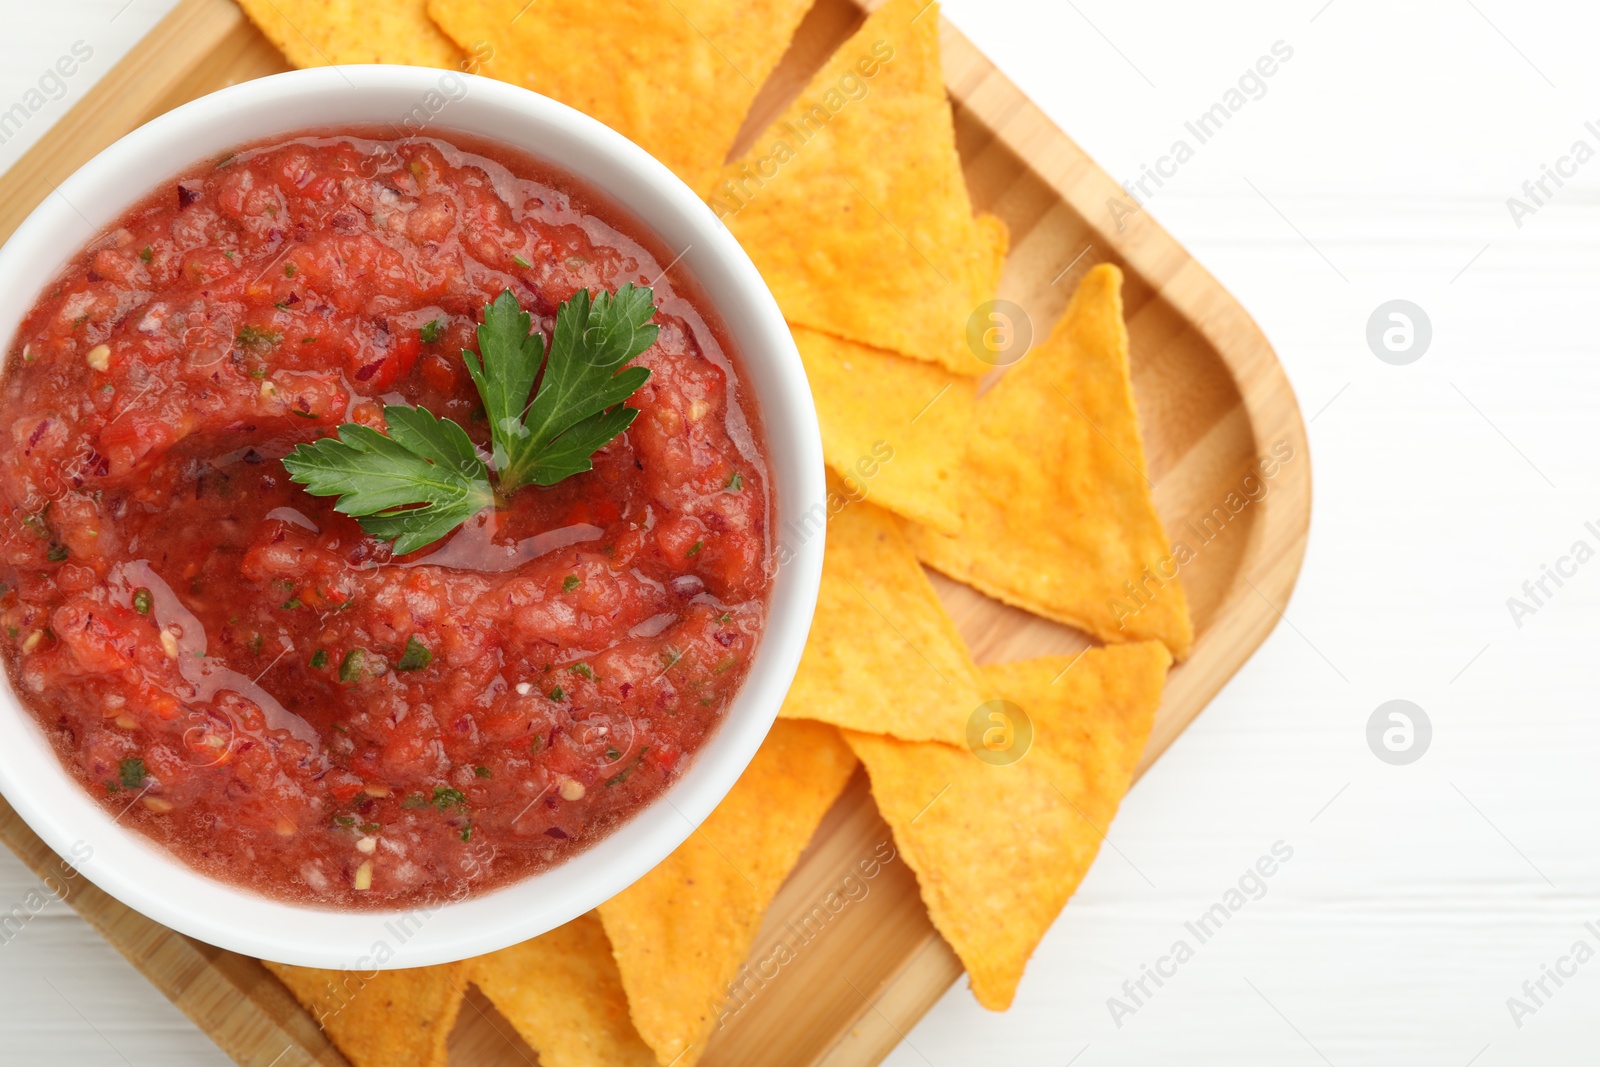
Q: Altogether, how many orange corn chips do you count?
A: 10